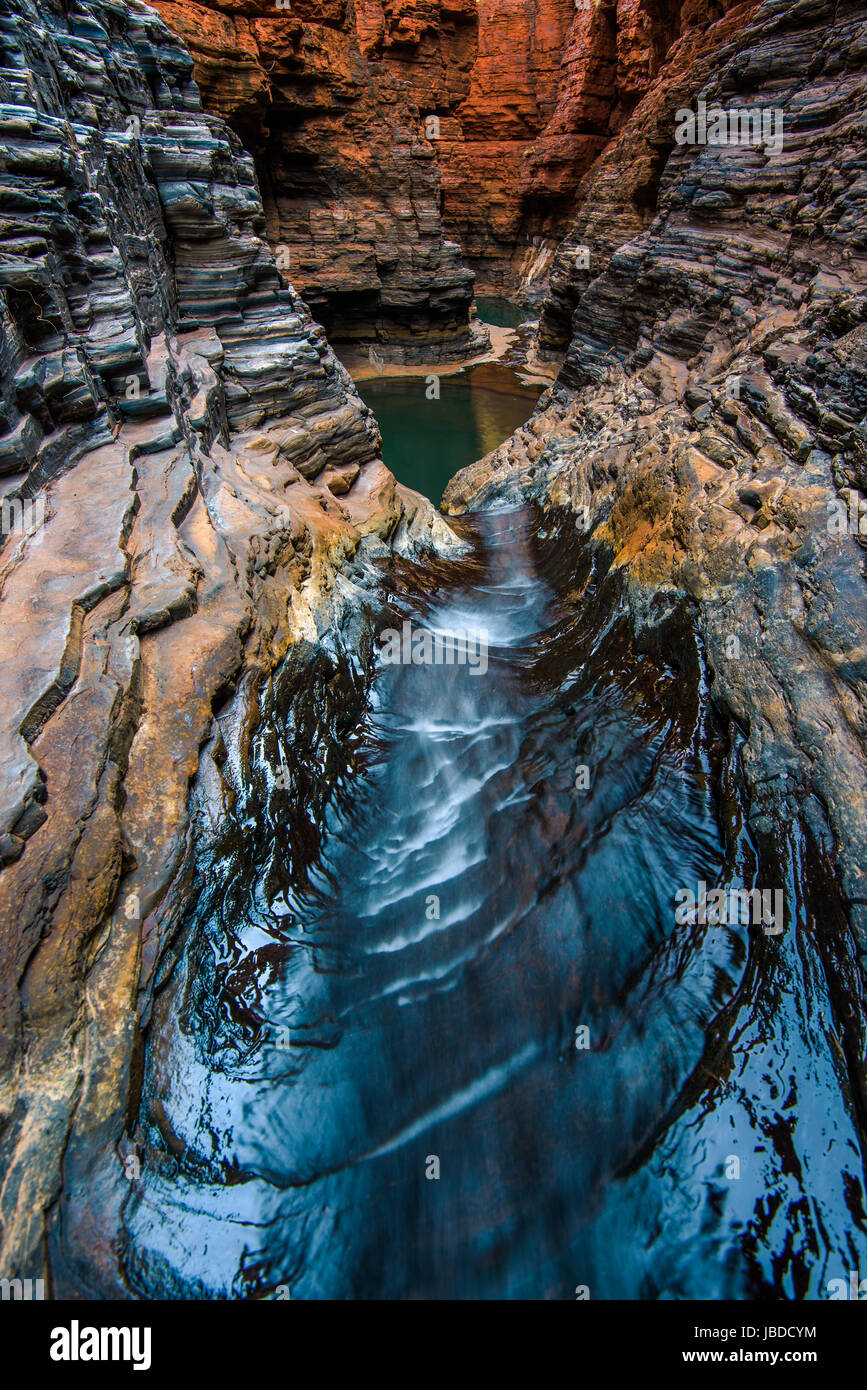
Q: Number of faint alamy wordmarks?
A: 3